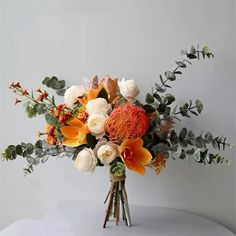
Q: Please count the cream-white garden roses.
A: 6